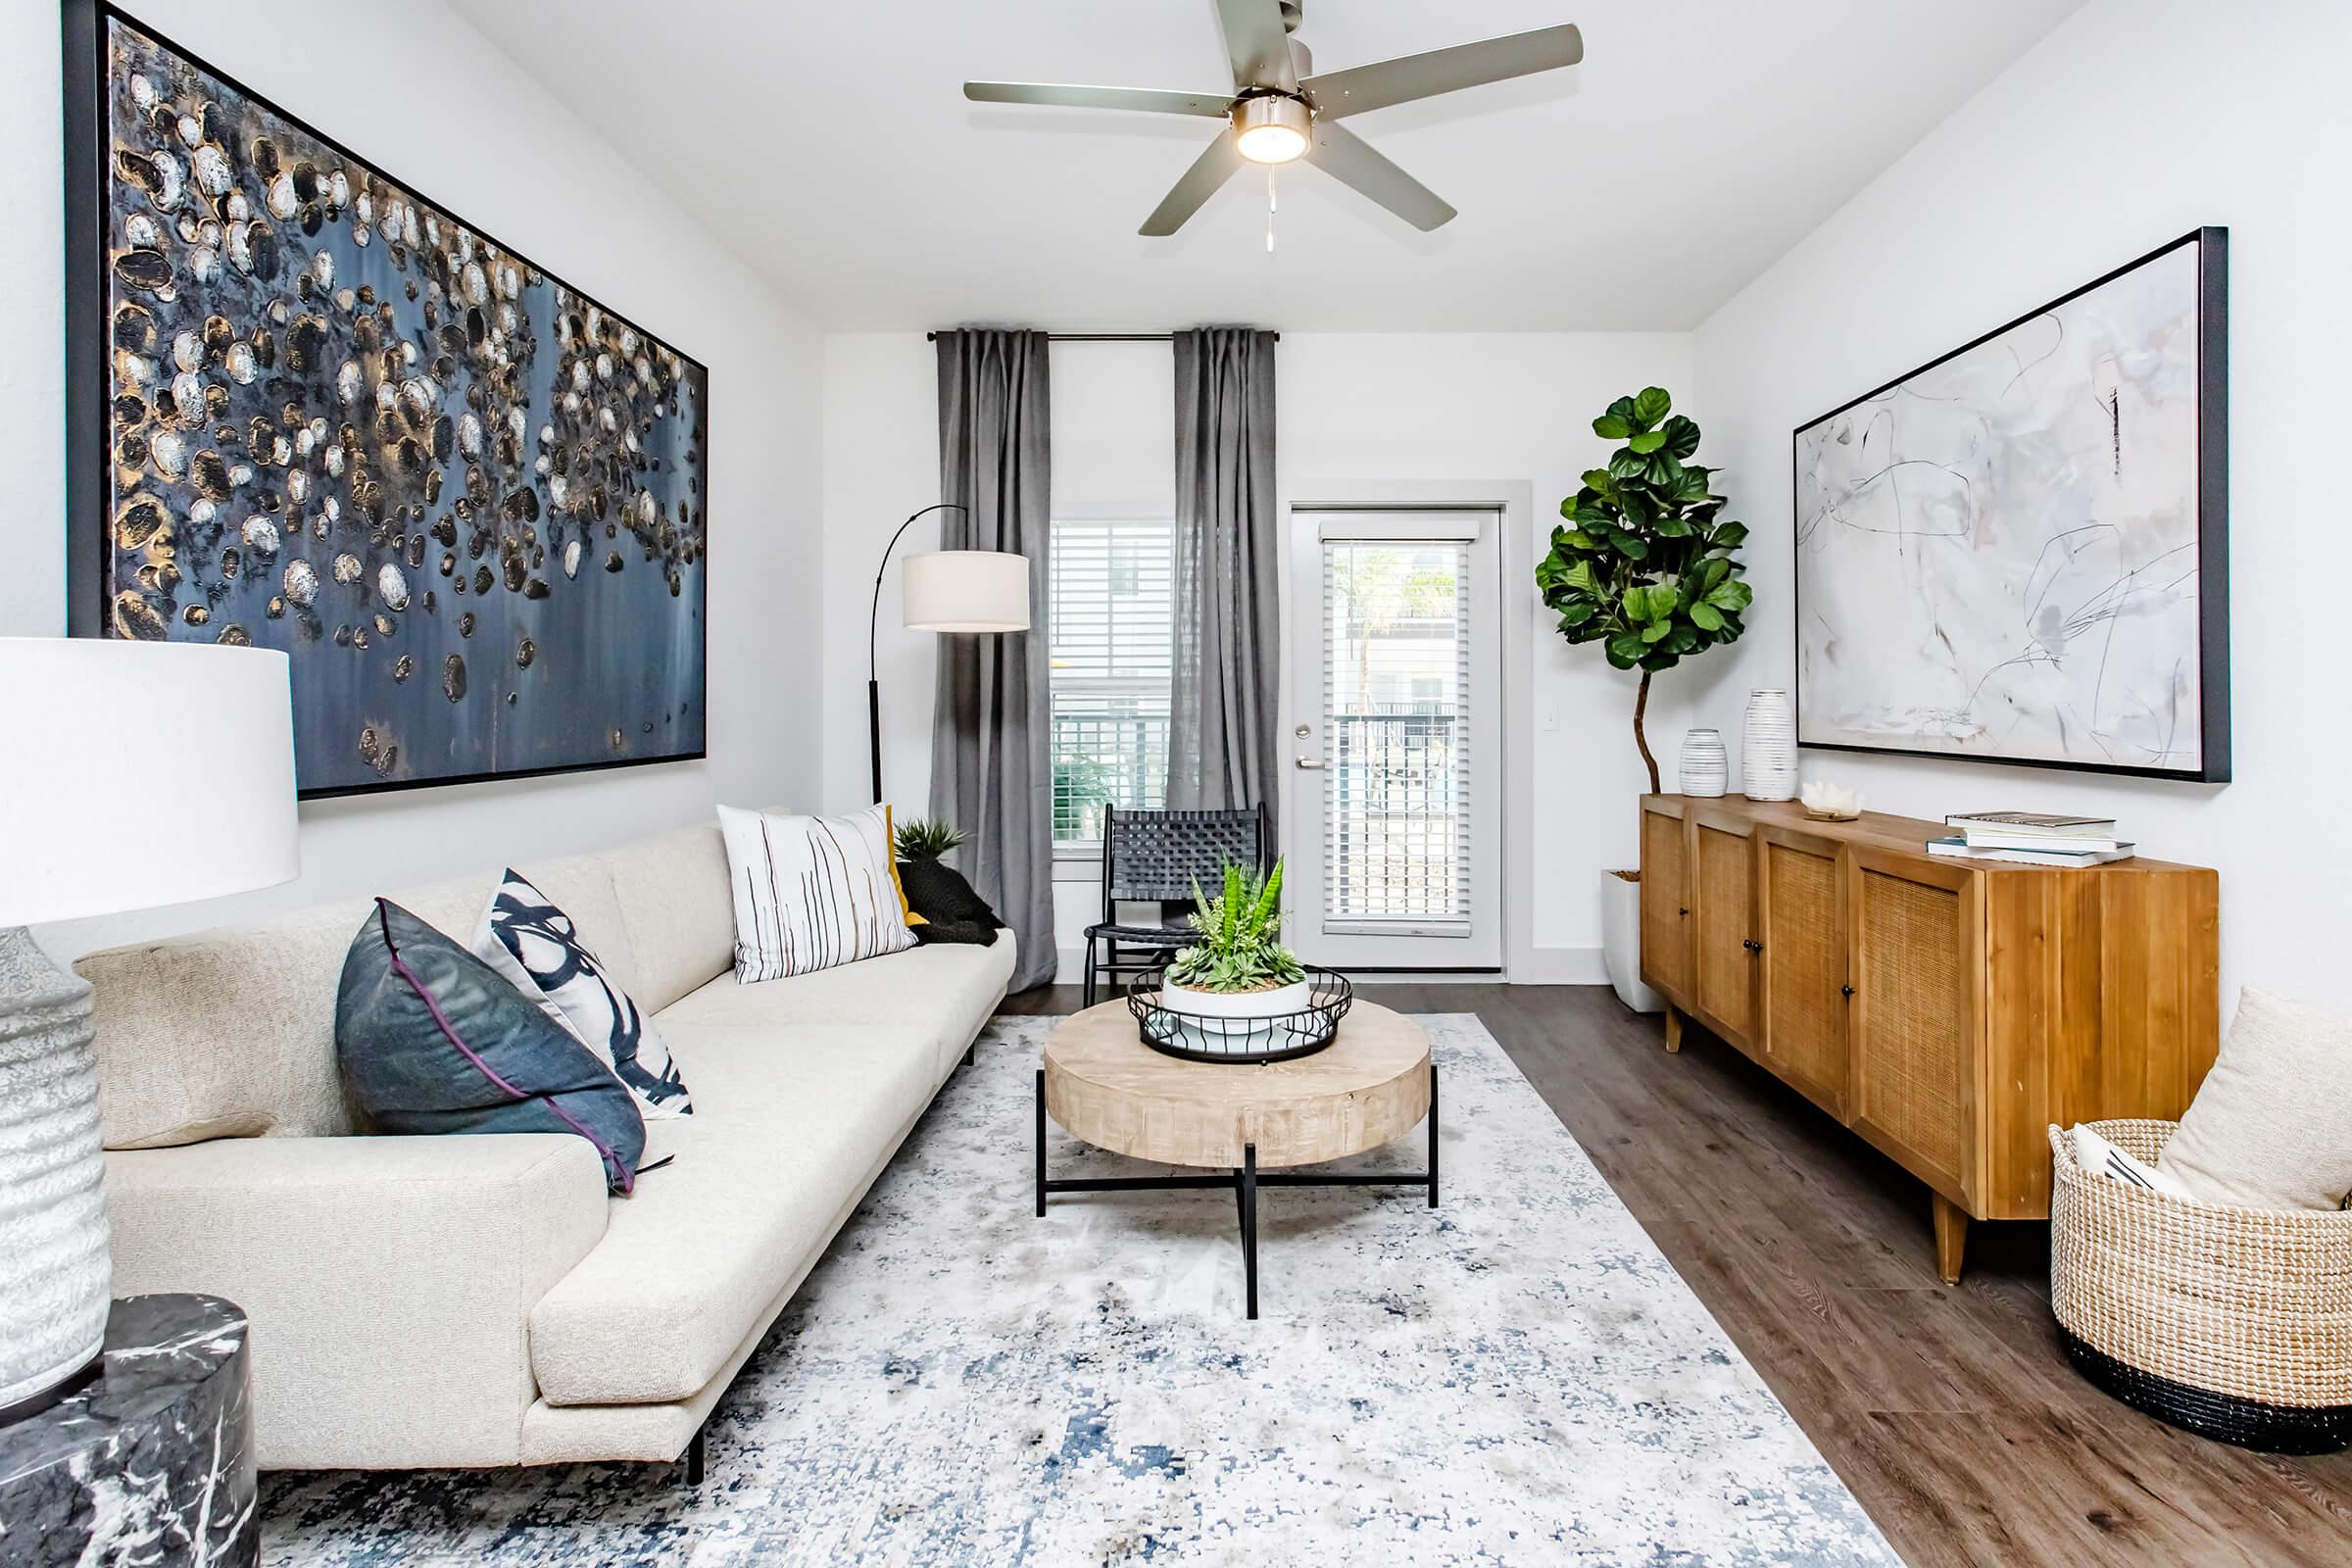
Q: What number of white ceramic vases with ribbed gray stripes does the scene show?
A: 2